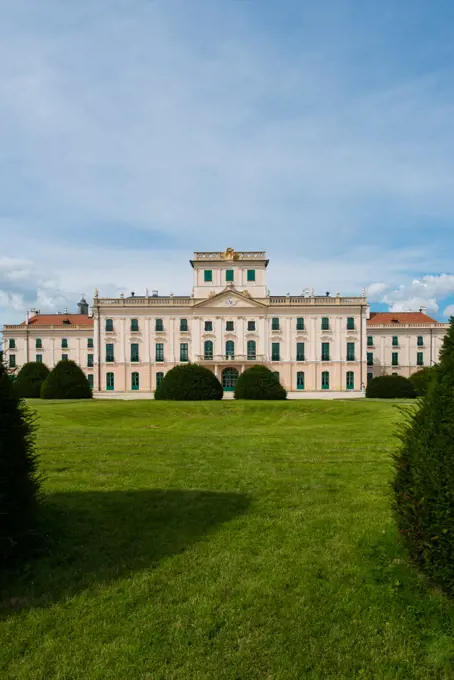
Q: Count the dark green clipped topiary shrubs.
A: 8